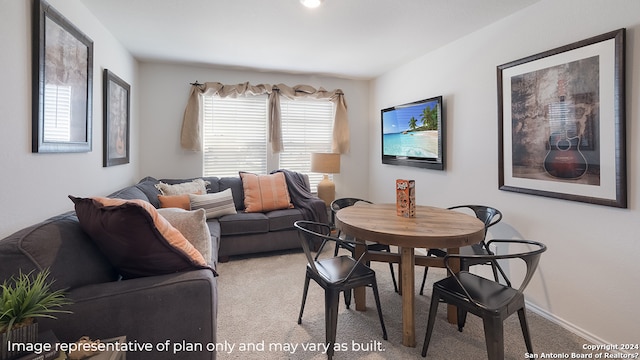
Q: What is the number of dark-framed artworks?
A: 3